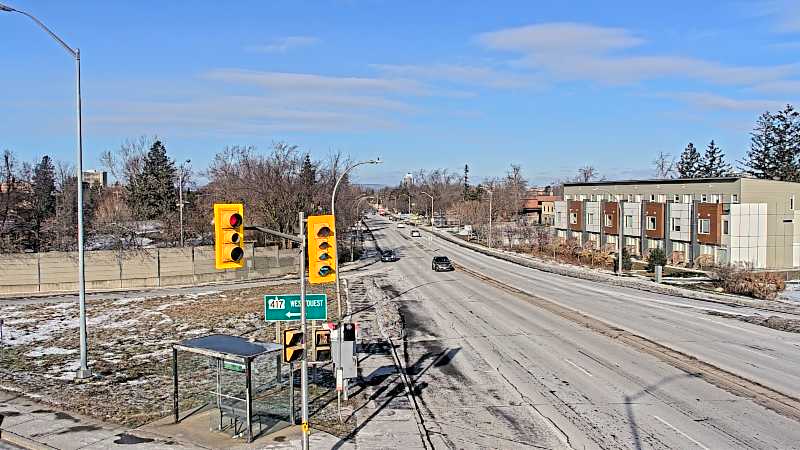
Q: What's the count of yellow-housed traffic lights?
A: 2